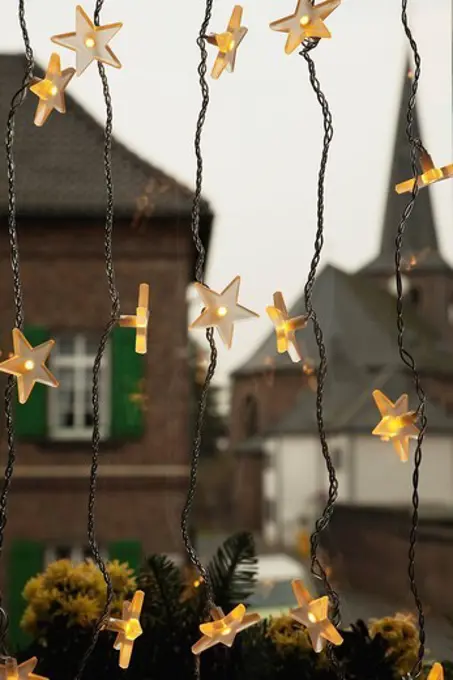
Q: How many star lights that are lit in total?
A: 15